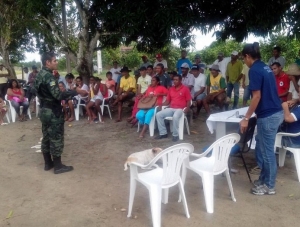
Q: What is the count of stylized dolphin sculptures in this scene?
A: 0